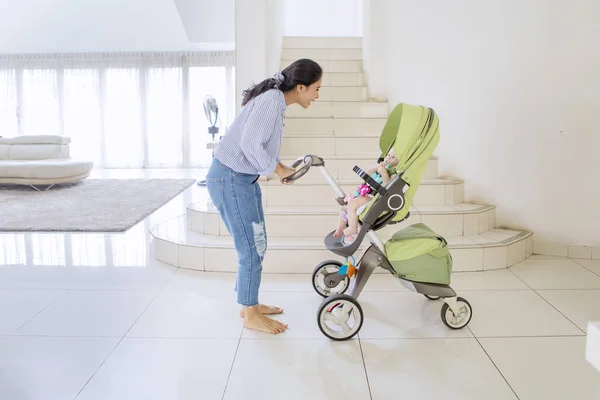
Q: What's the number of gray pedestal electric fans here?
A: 1